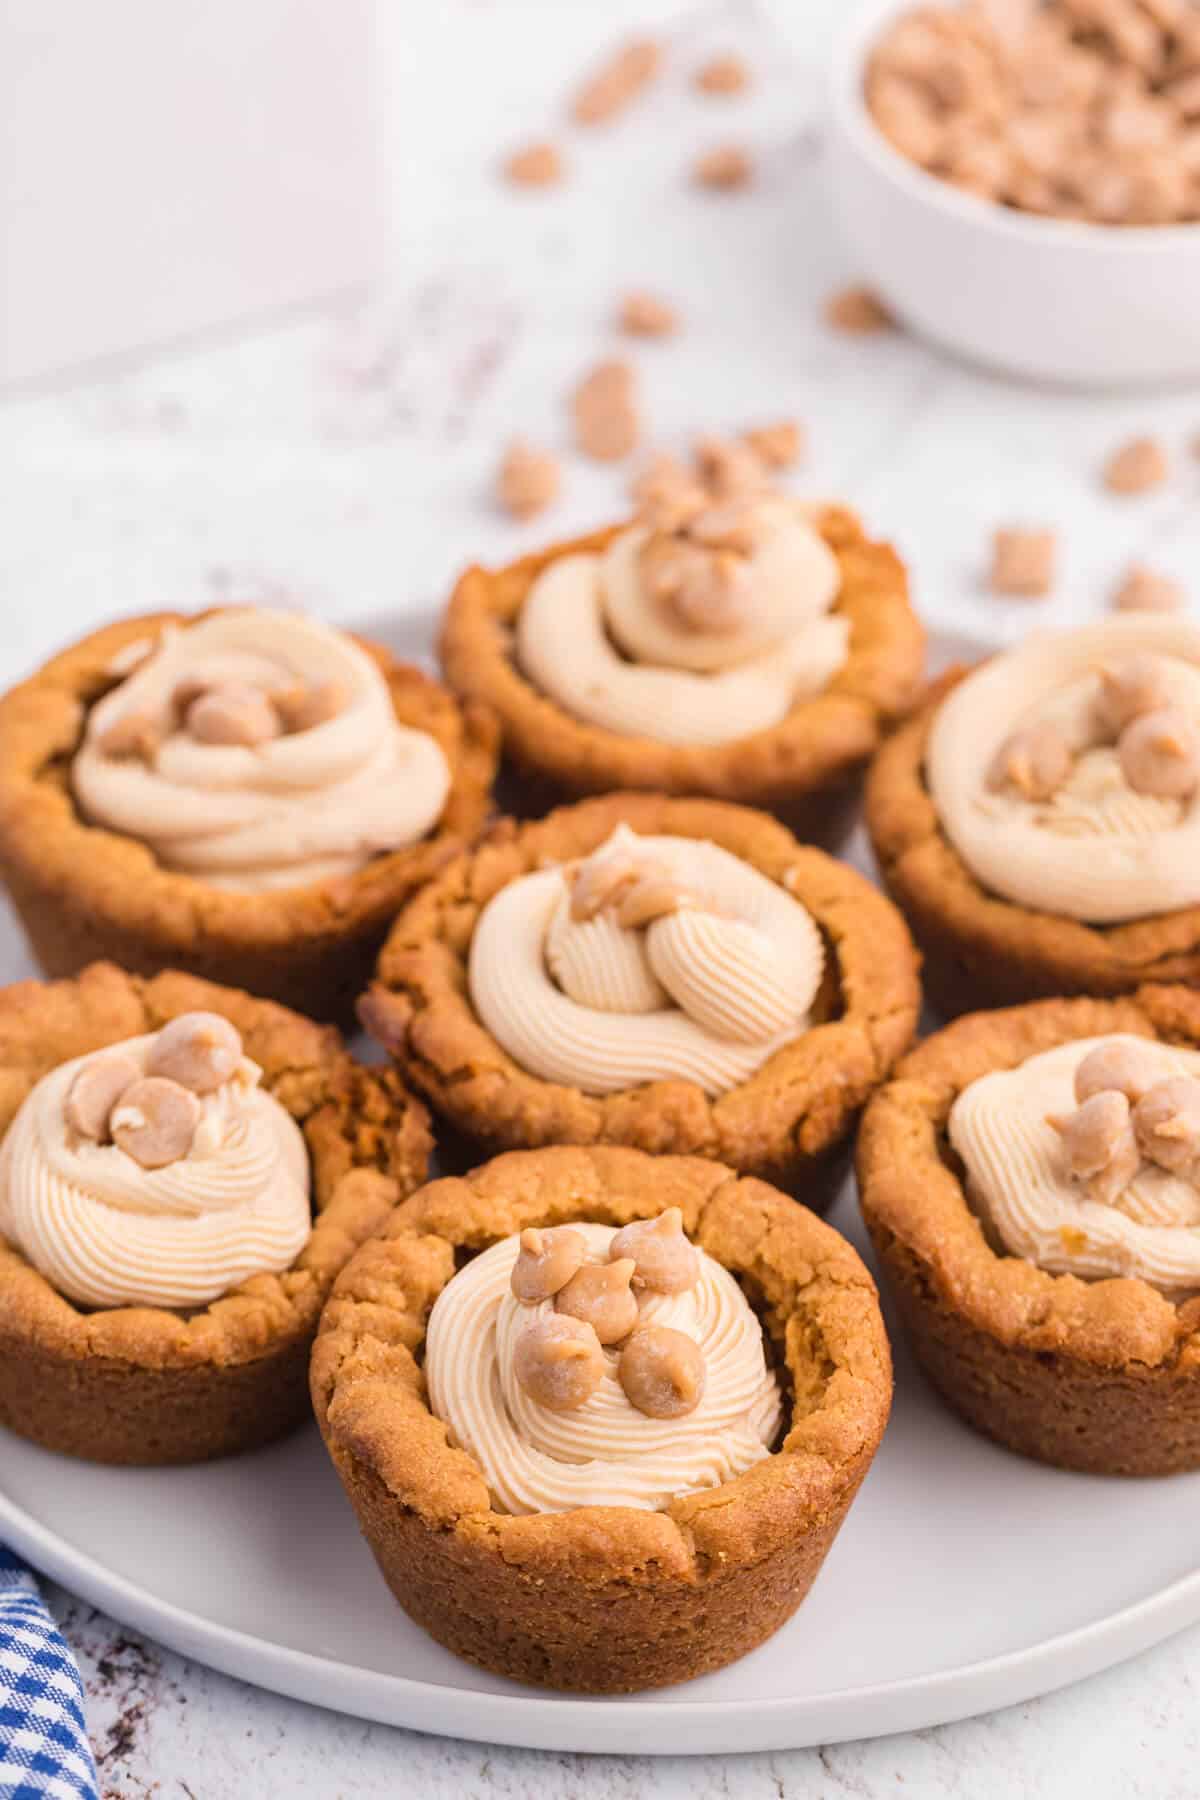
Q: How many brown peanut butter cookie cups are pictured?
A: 7